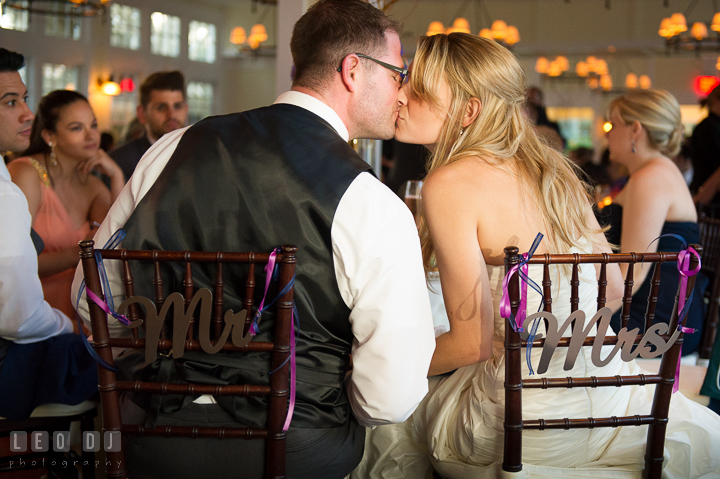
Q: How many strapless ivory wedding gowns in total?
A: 1